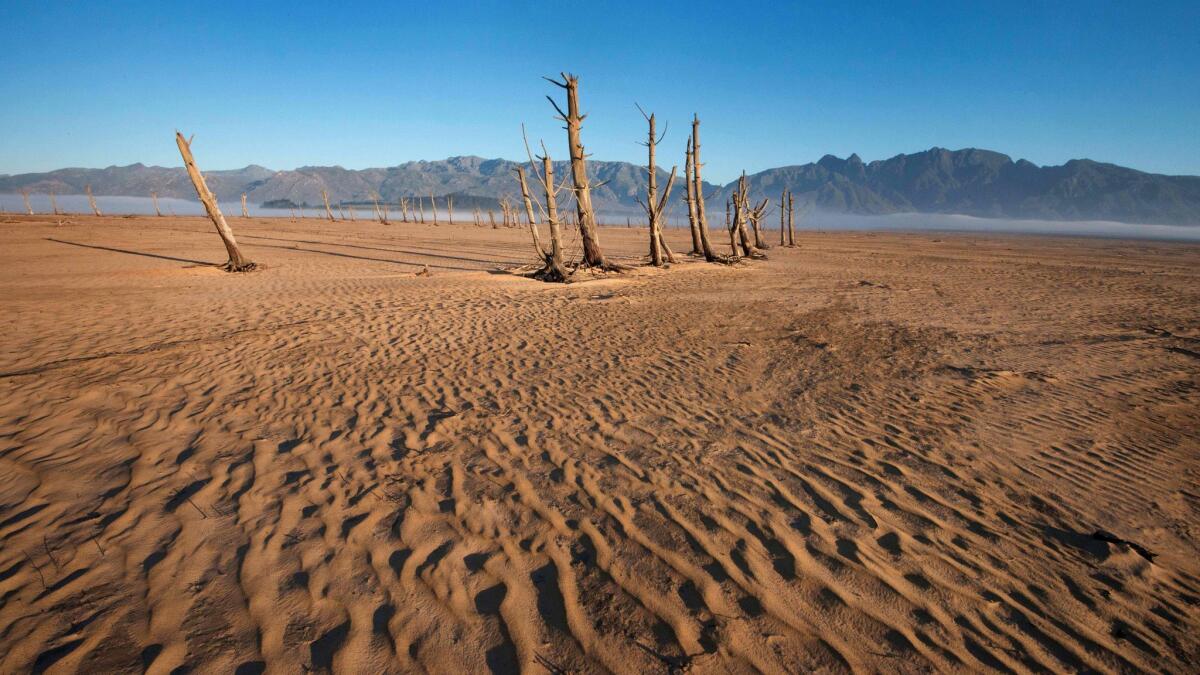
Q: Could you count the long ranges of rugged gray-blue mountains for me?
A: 1